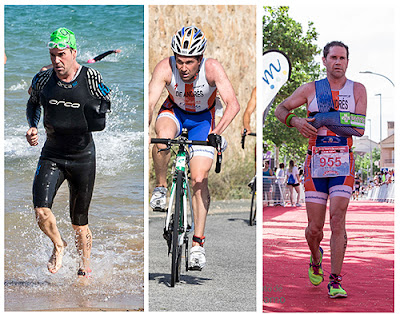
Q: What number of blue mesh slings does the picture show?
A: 1